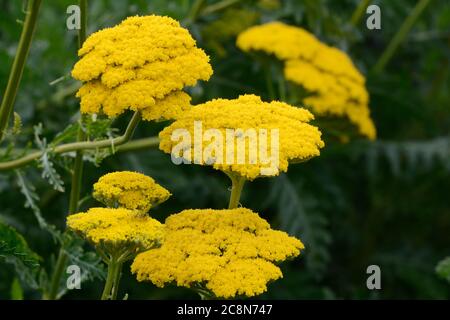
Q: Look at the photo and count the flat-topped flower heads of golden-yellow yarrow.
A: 6